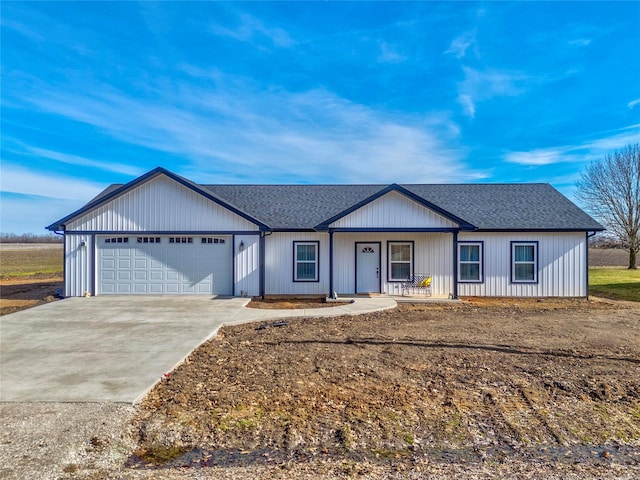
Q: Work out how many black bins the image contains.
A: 0